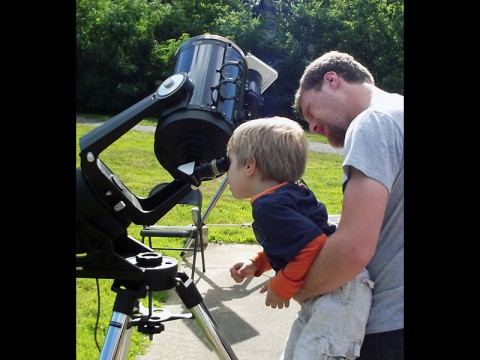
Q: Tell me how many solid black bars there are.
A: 2